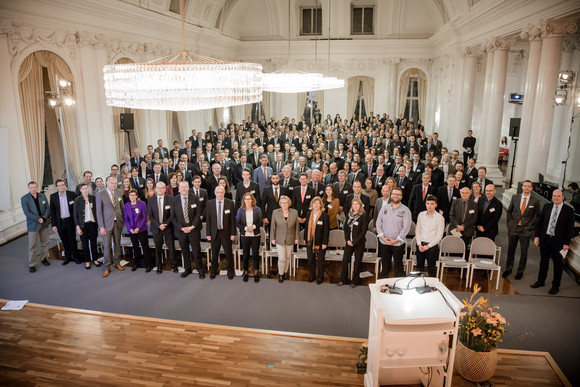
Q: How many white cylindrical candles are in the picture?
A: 0